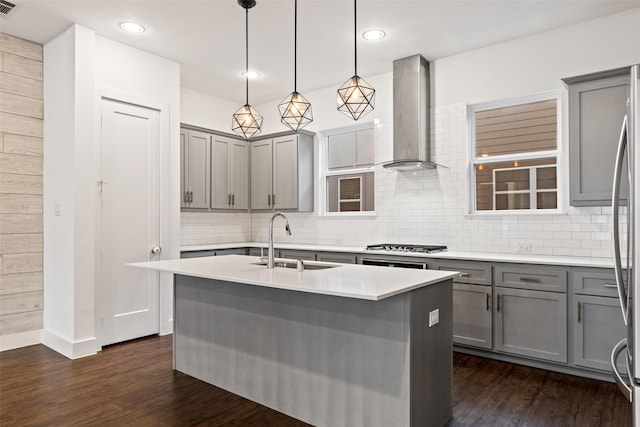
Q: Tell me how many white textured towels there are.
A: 0